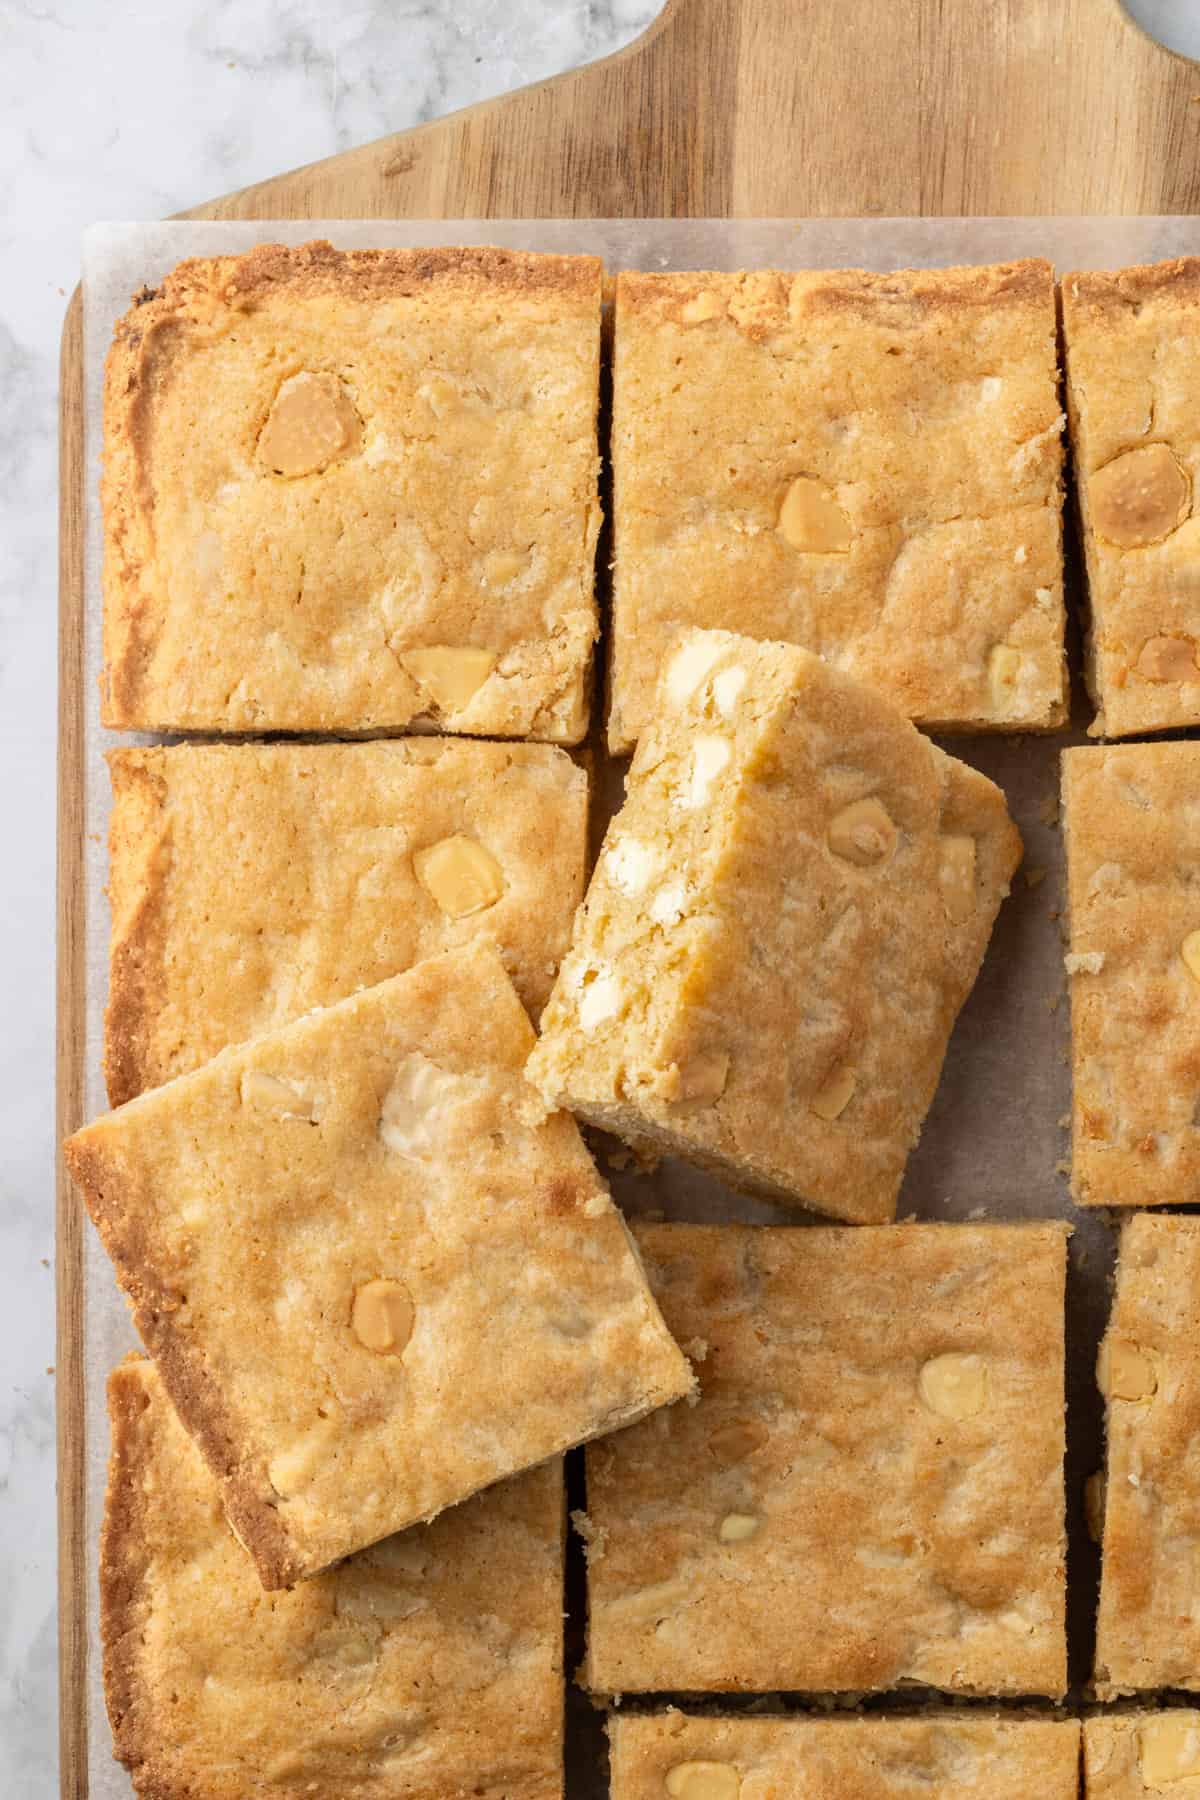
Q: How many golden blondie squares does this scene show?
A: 12